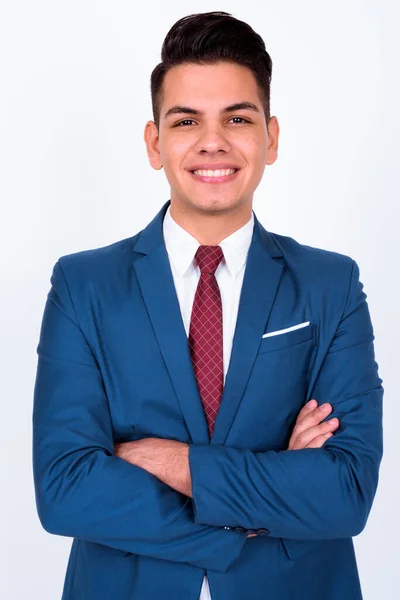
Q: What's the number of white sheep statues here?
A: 0